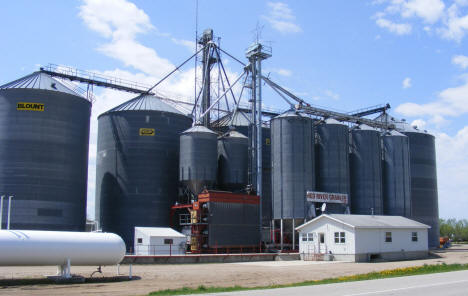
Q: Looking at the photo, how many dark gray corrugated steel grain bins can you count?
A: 10